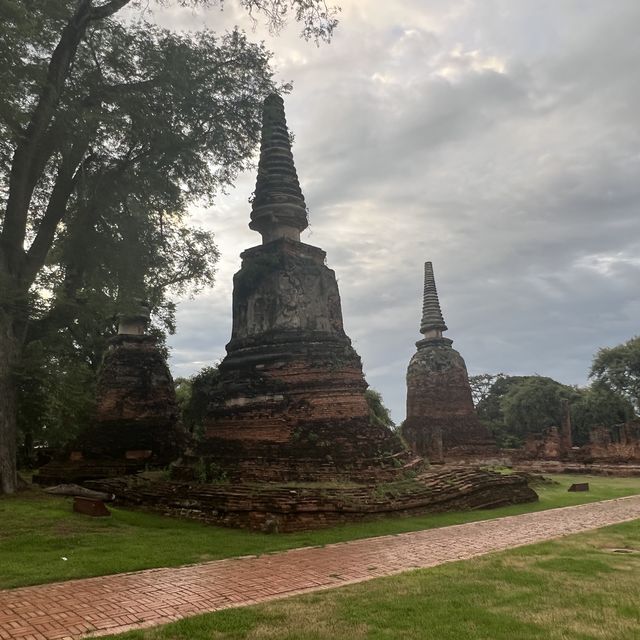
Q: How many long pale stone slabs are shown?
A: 1